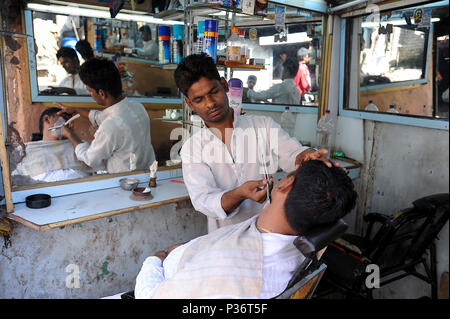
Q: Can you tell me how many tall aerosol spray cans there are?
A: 4